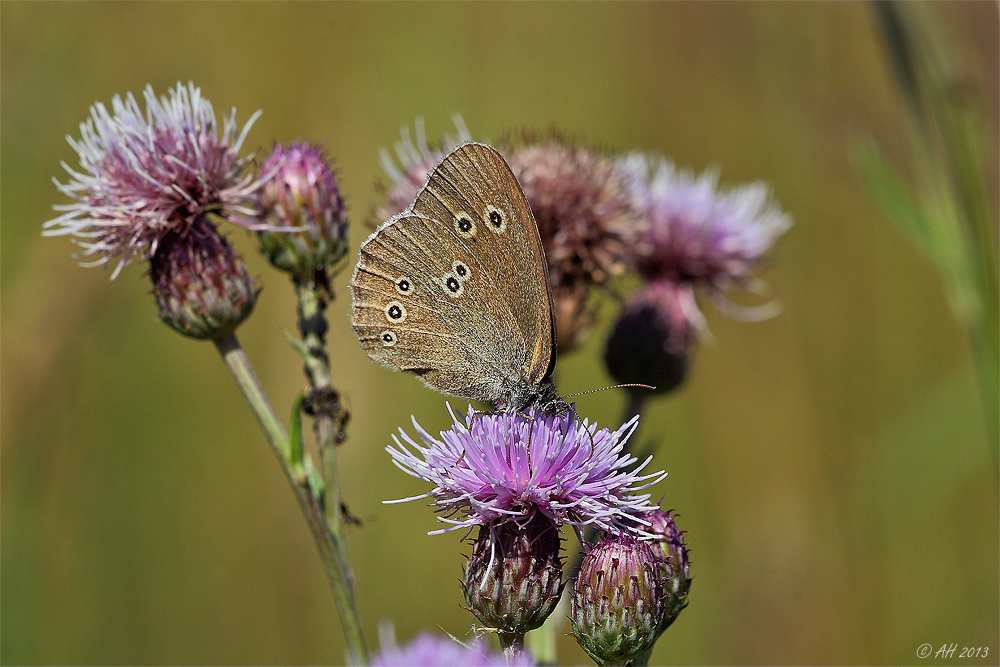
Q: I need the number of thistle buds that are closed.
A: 3